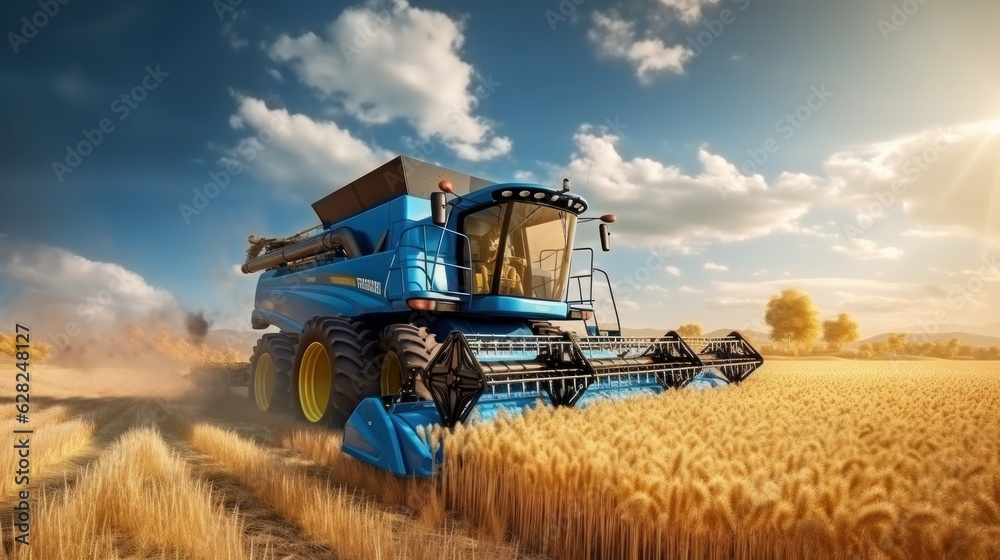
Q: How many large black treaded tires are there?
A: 3